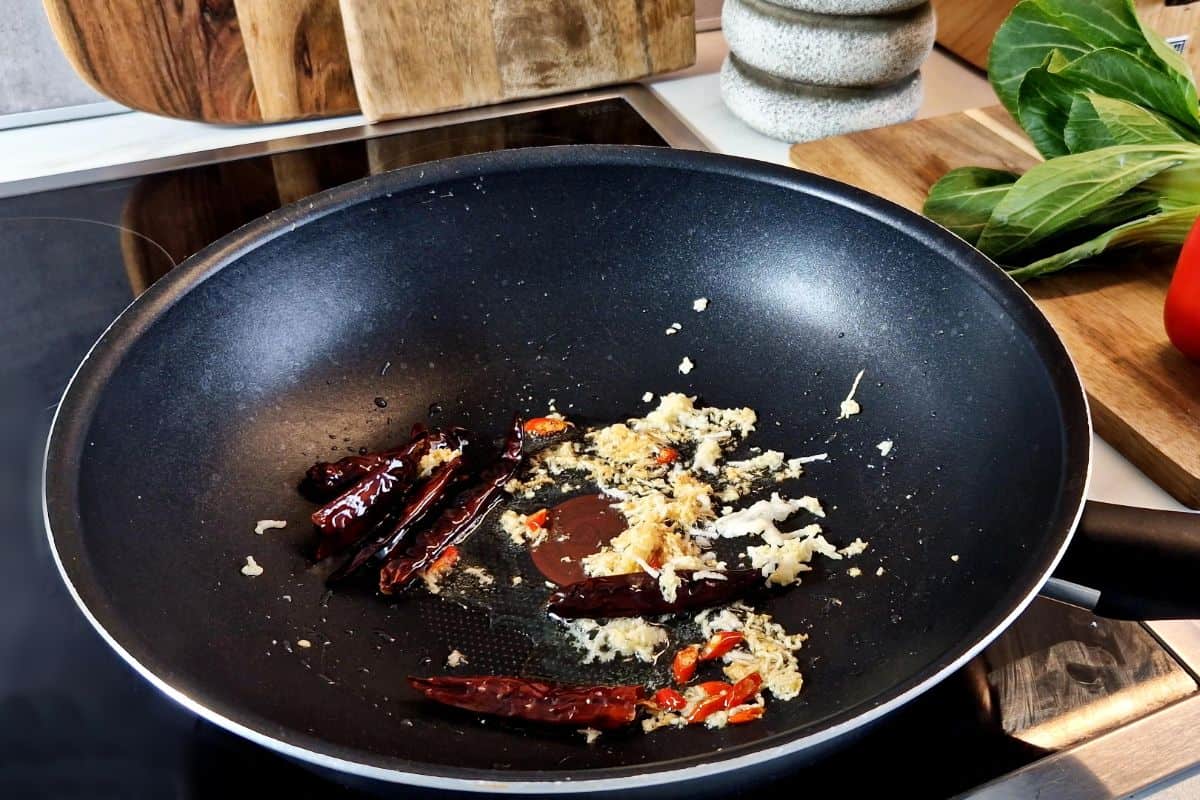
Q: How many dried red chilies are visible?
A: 6